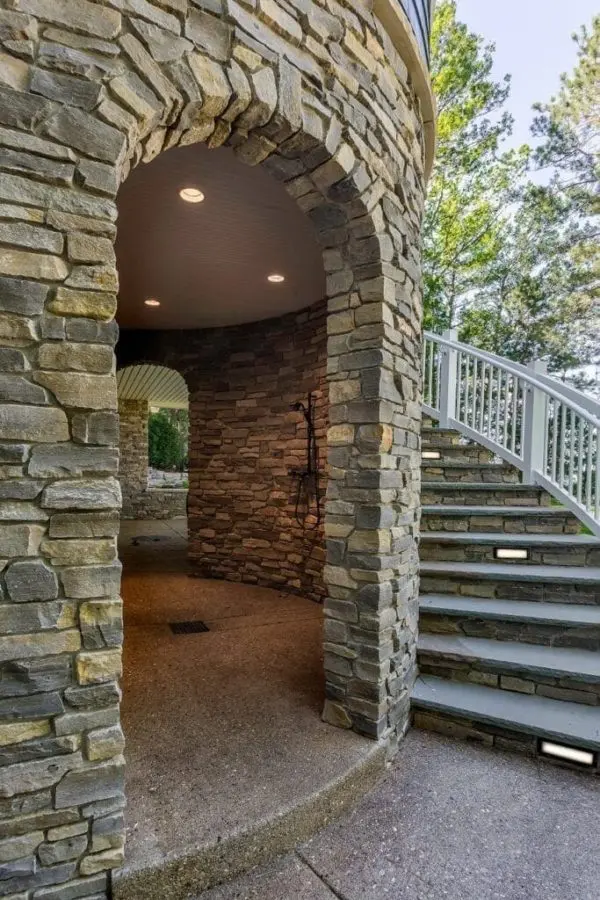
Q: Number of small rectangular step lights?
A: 3